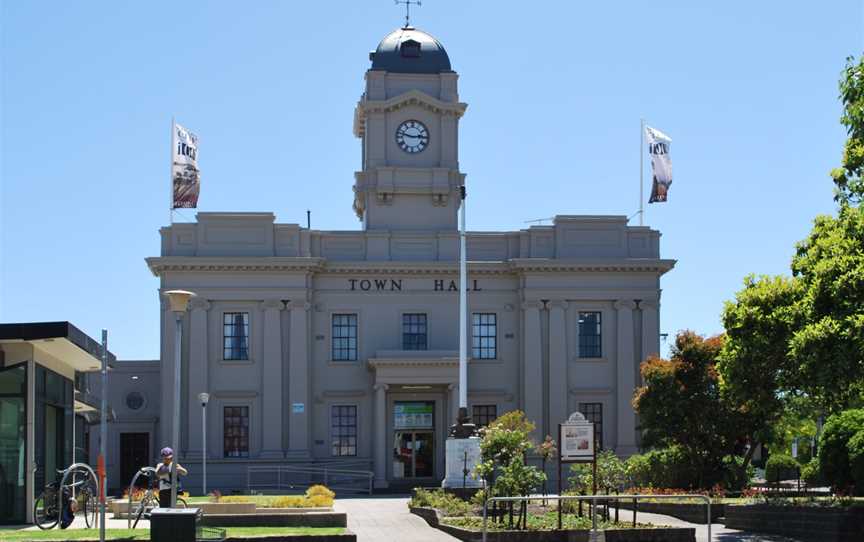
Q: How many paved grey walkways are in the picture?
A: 2